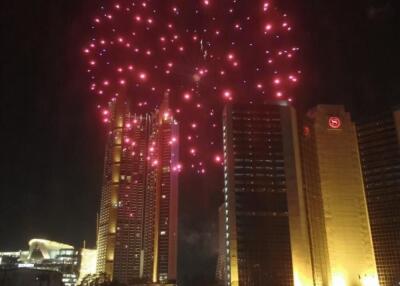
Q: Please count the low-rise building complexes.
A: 1